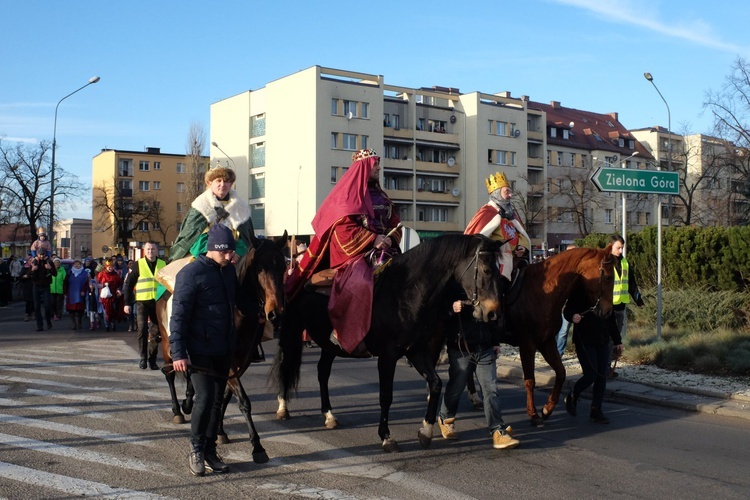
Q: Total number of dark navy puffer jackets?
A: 1